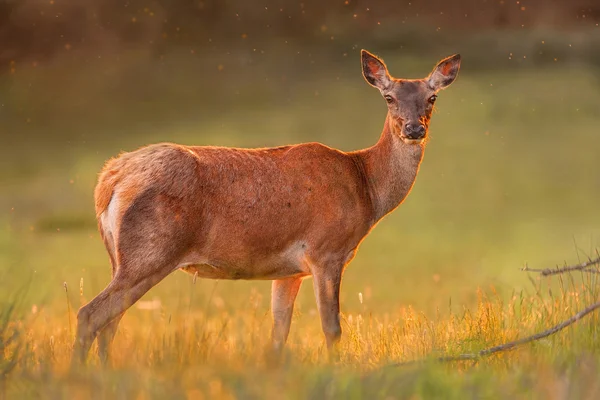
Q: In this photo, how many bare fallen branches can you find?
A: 2